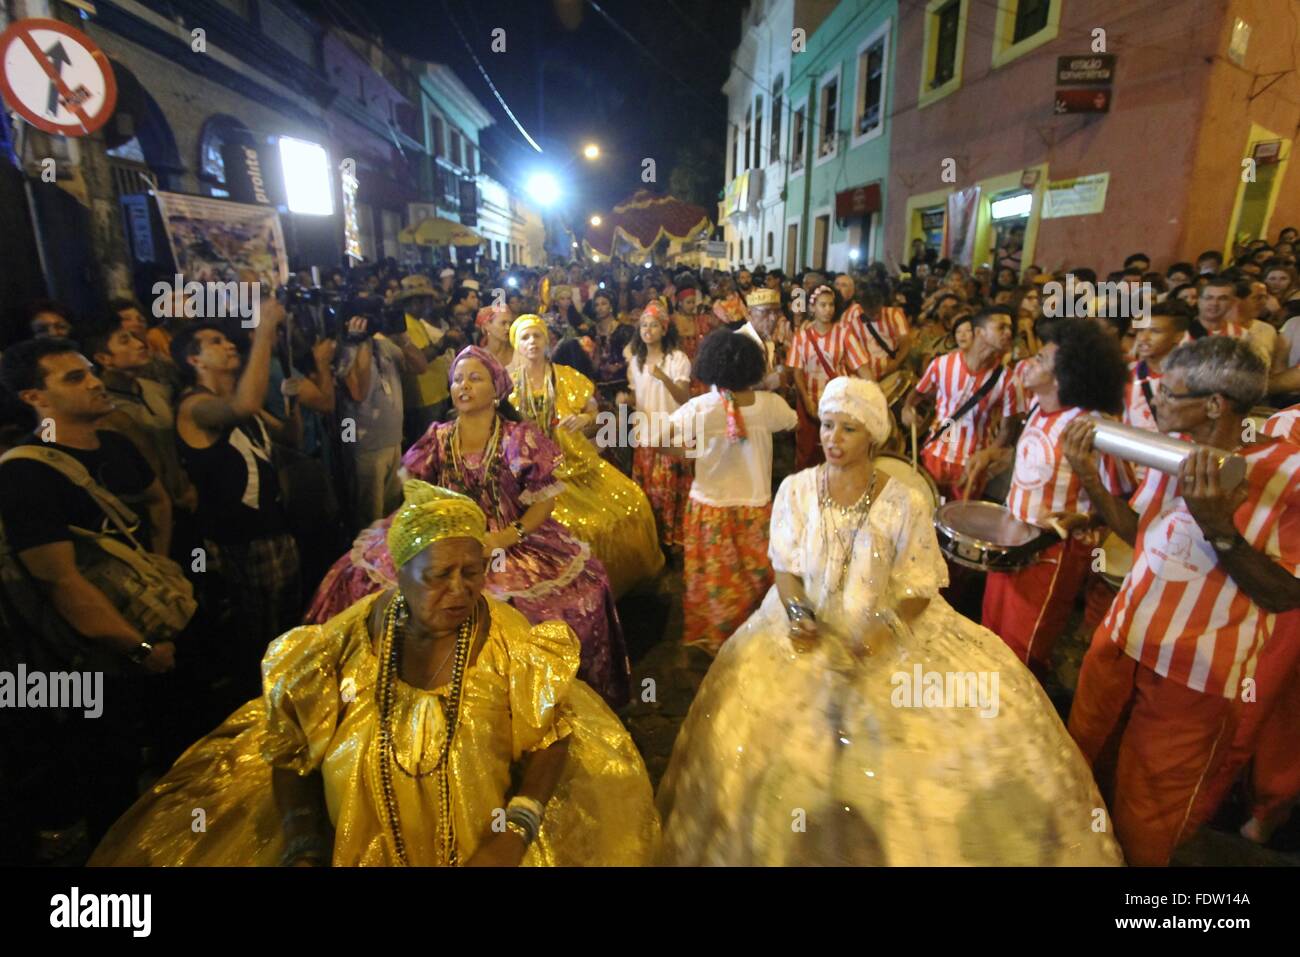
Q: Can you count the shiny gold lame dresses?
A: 2